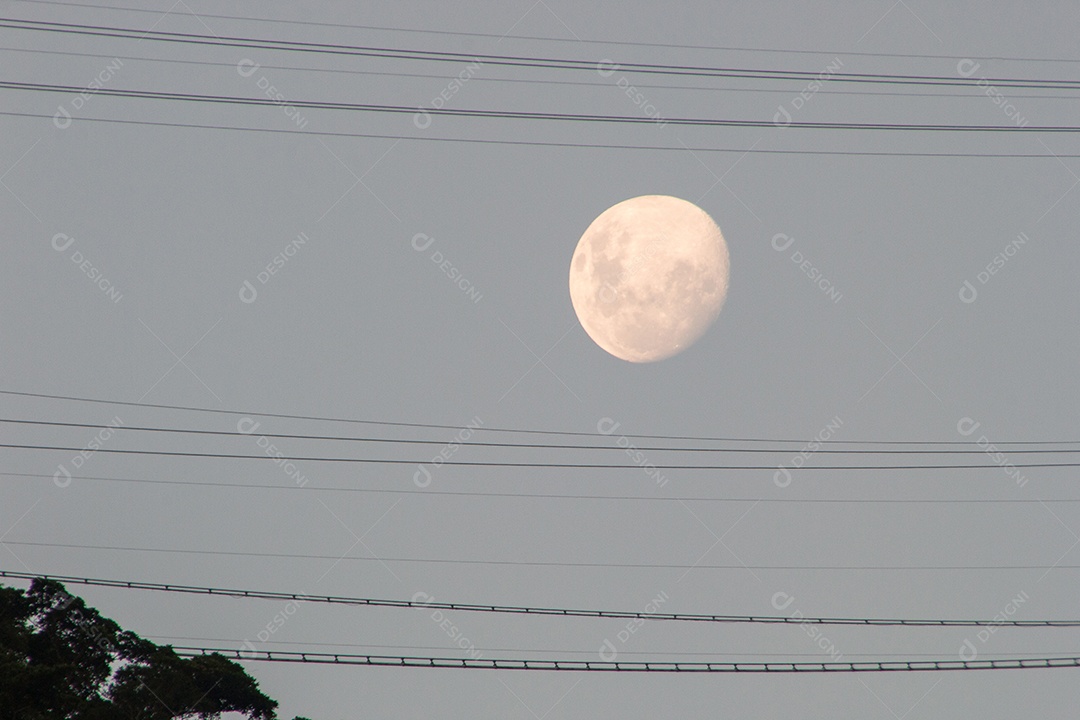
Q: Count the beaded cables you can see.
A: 2